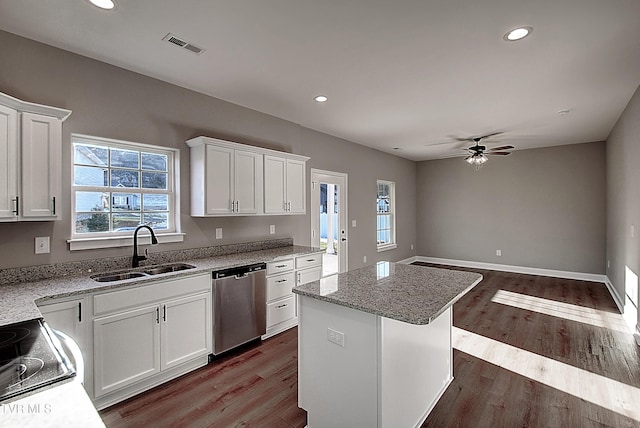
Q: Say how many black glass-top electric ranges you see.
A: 1